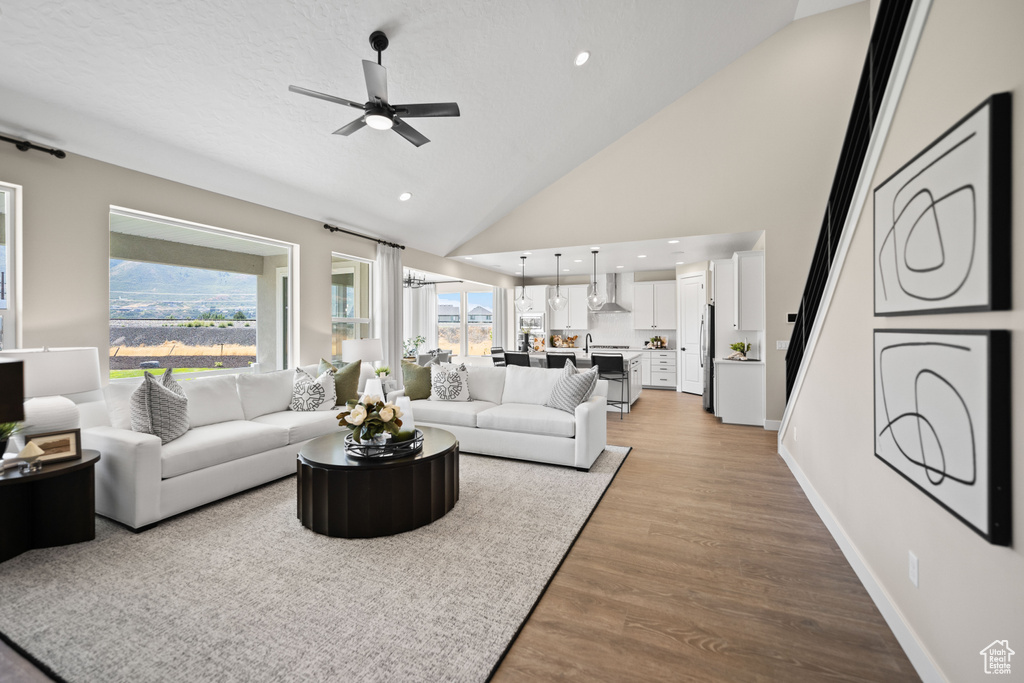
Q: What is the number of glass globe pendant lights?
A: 3